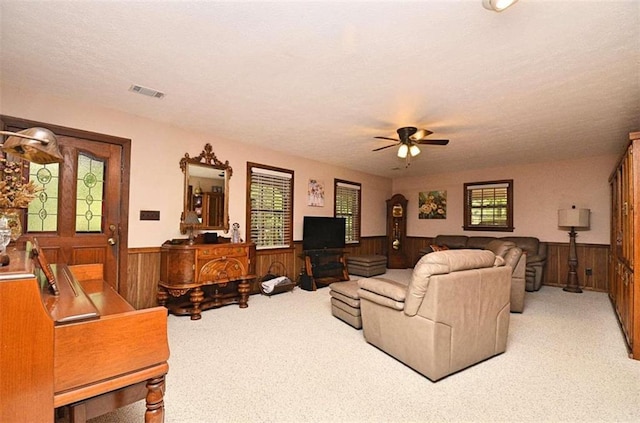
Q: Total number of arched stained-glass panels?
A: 2